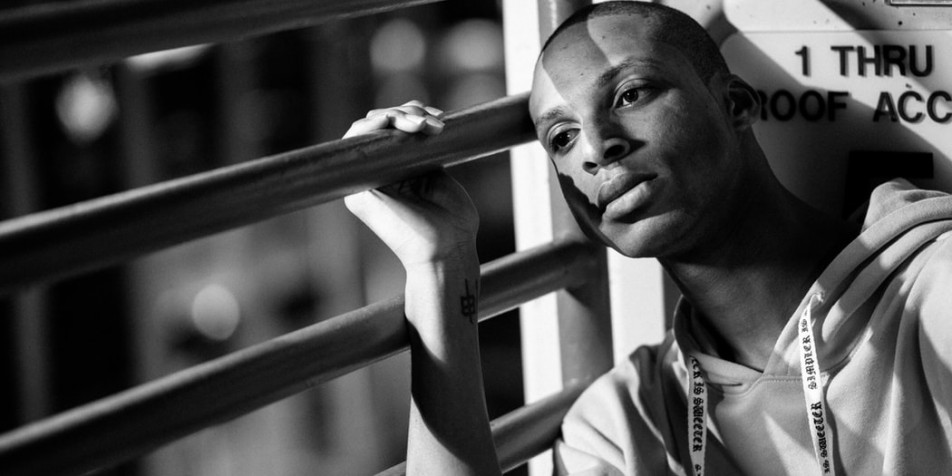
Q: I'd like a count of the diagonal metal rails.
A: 4